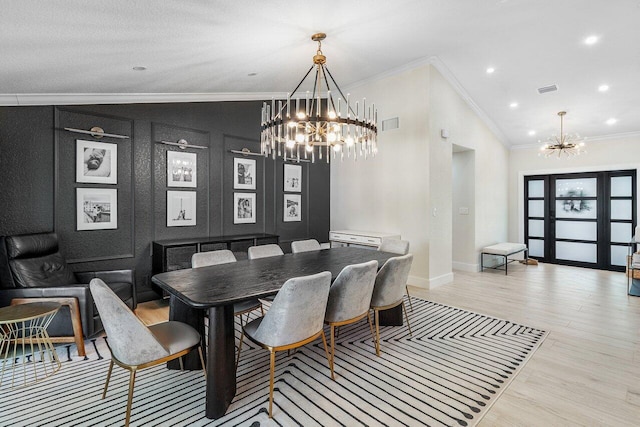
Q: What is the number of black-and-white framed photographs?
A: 8